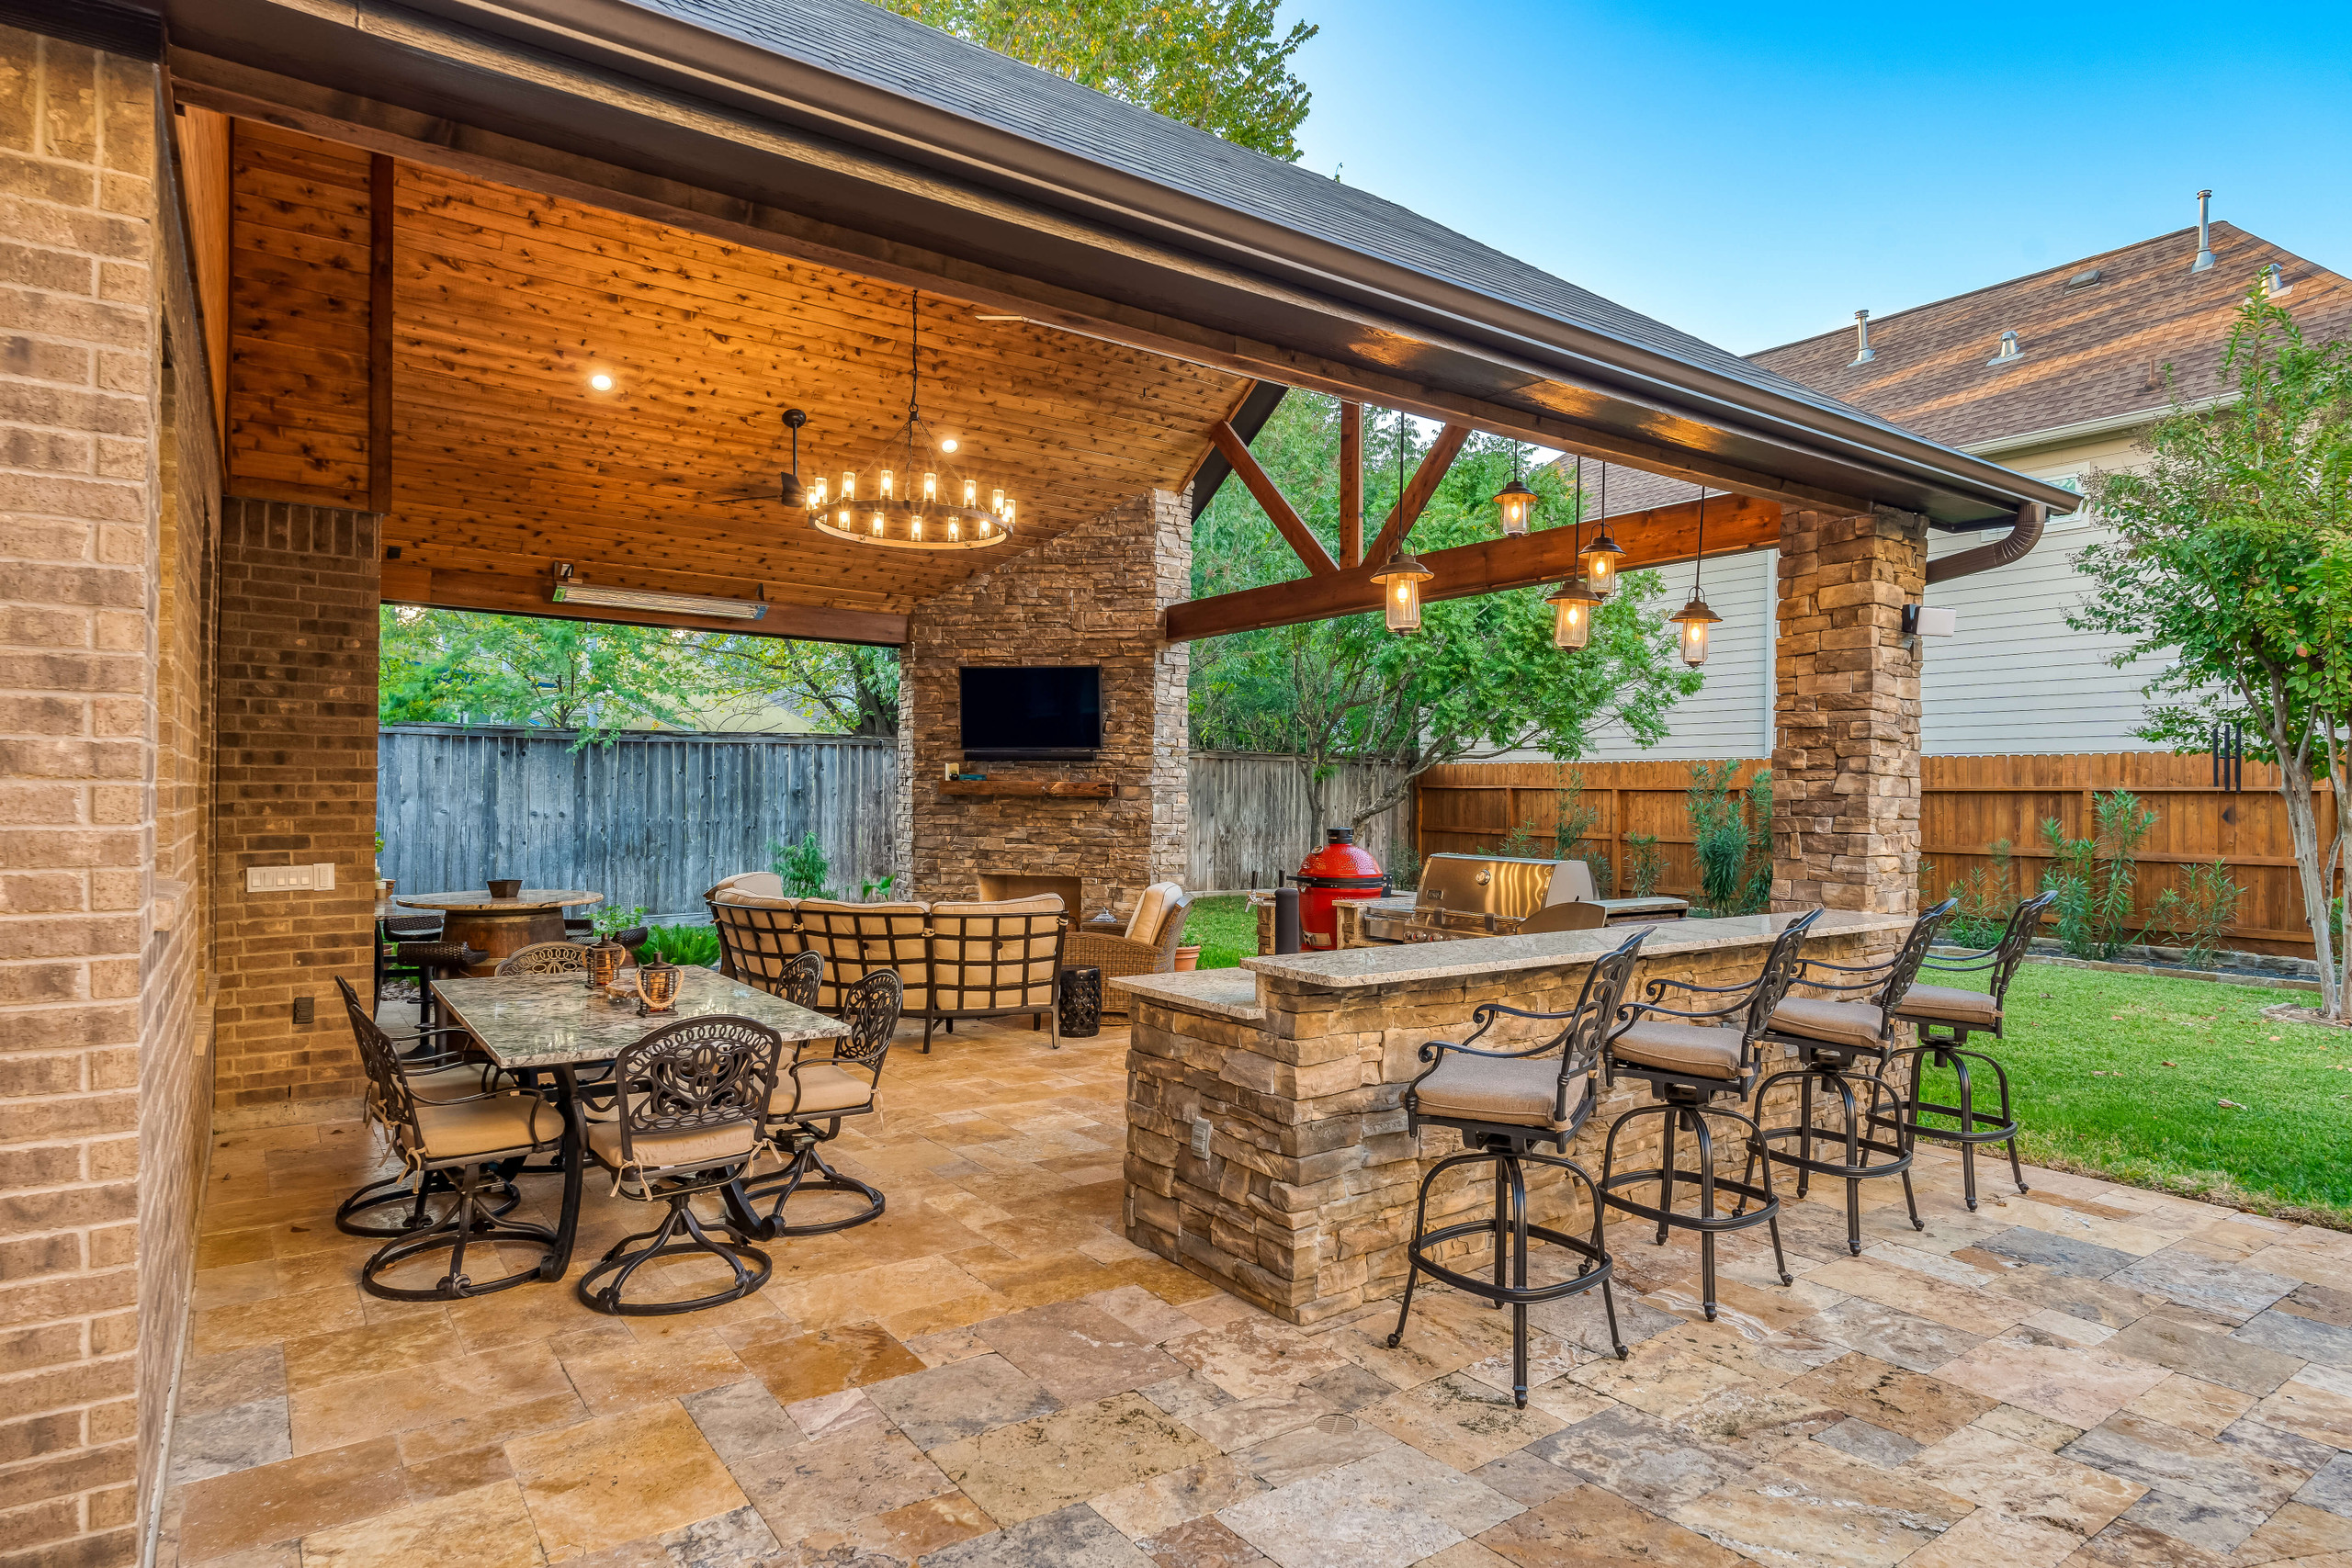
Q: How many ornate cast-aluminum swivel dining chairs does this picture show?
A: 6